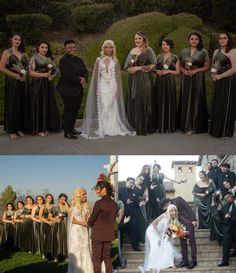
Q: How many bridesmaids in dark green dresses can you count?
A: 6